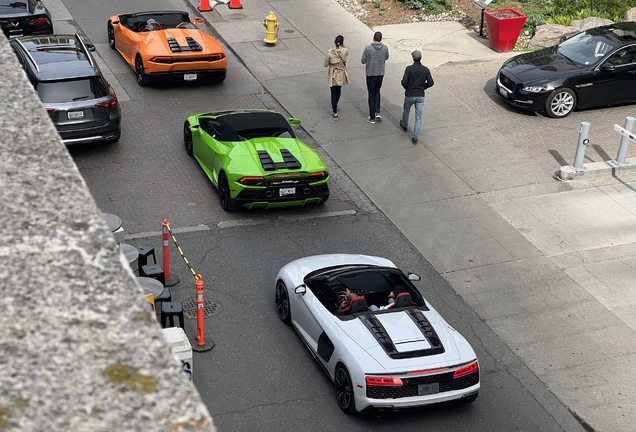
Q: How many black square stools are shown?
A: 4